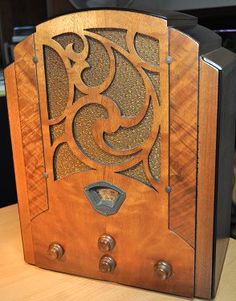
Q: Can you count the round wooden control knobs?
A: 4